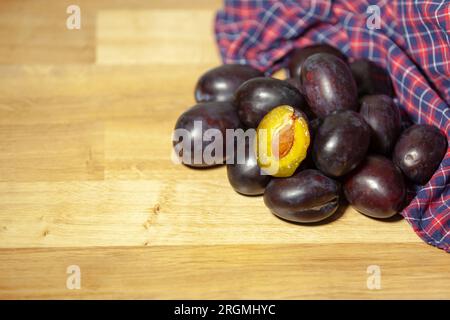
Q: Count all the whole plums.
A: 12